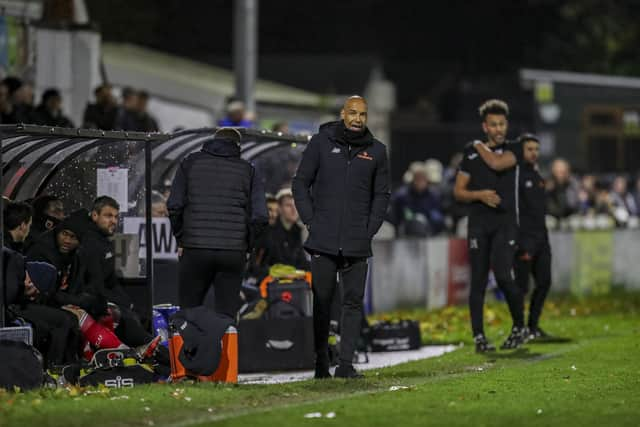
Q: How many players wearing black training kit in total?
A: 2